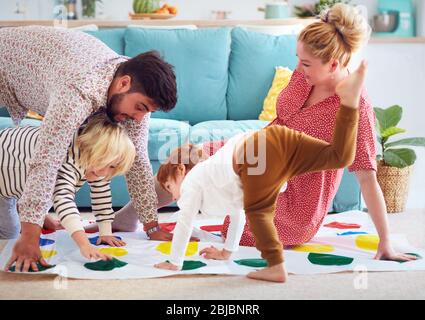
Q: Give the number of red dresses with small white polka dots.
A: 1